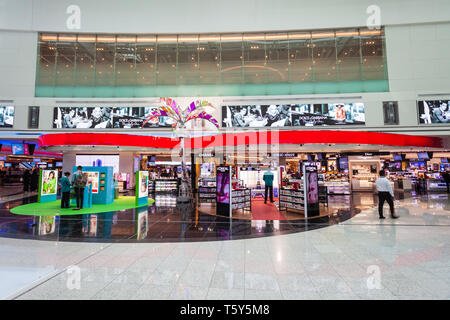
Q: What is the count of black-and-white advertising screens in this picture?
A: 4